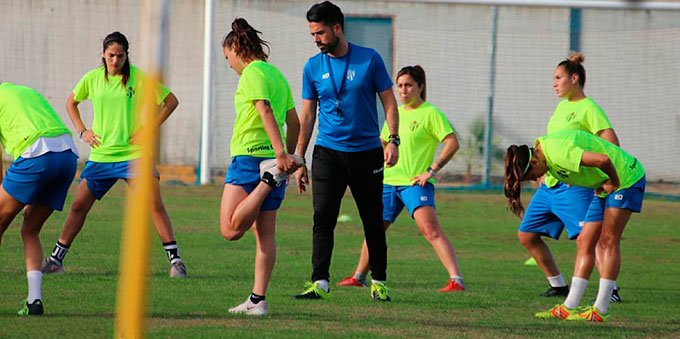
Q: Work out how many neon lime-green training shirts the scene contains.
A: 6